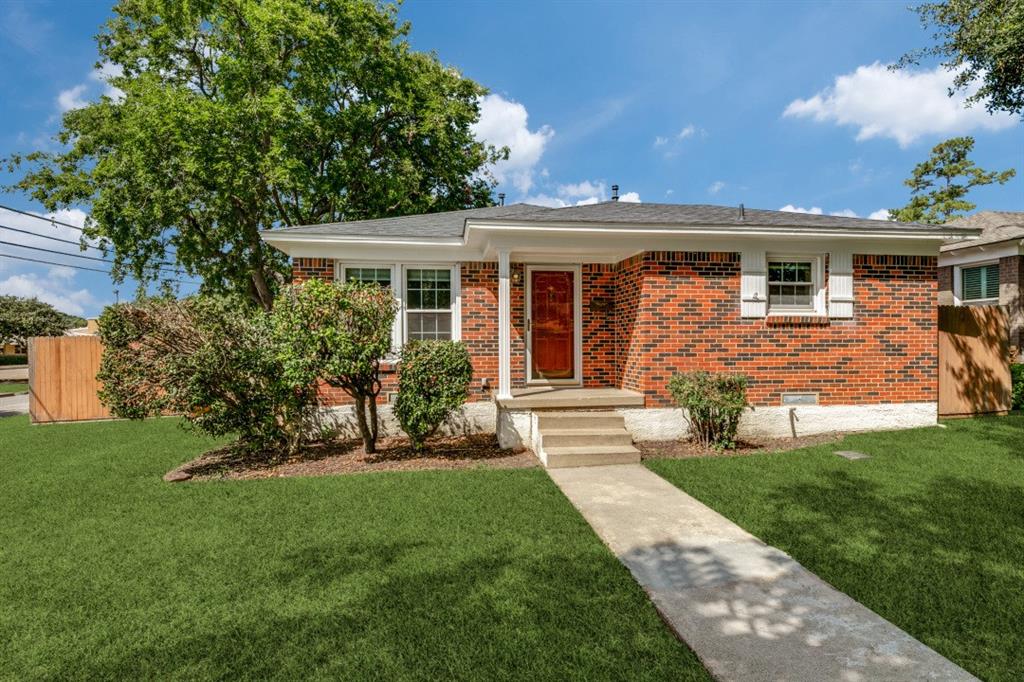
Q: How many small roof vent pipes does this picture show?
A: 3